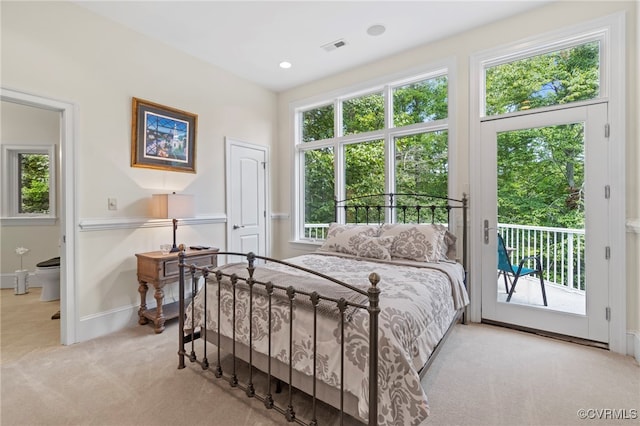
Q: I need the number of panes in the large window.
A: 6